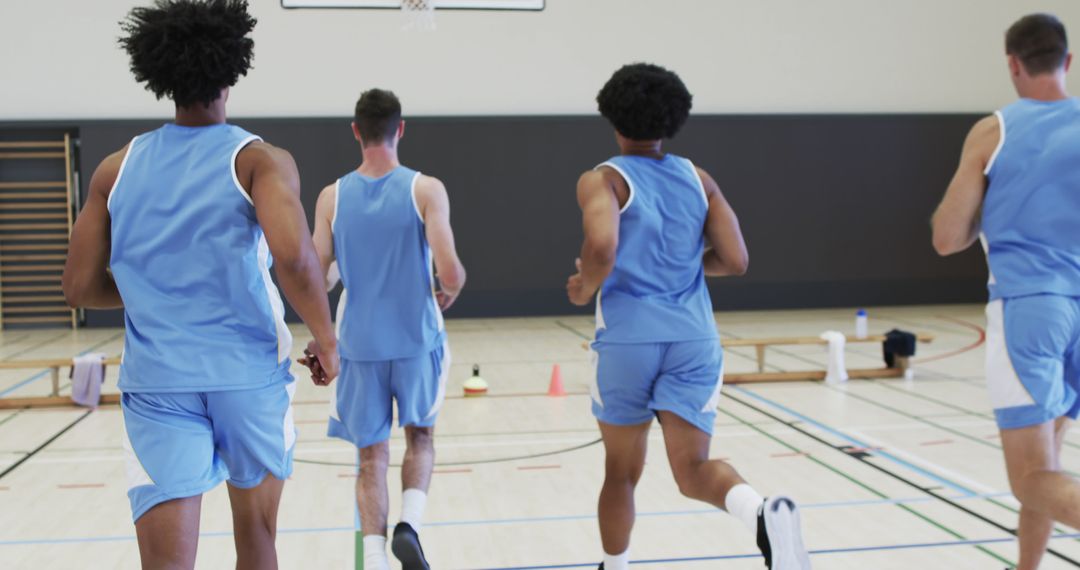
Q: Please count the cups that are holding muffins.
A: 0